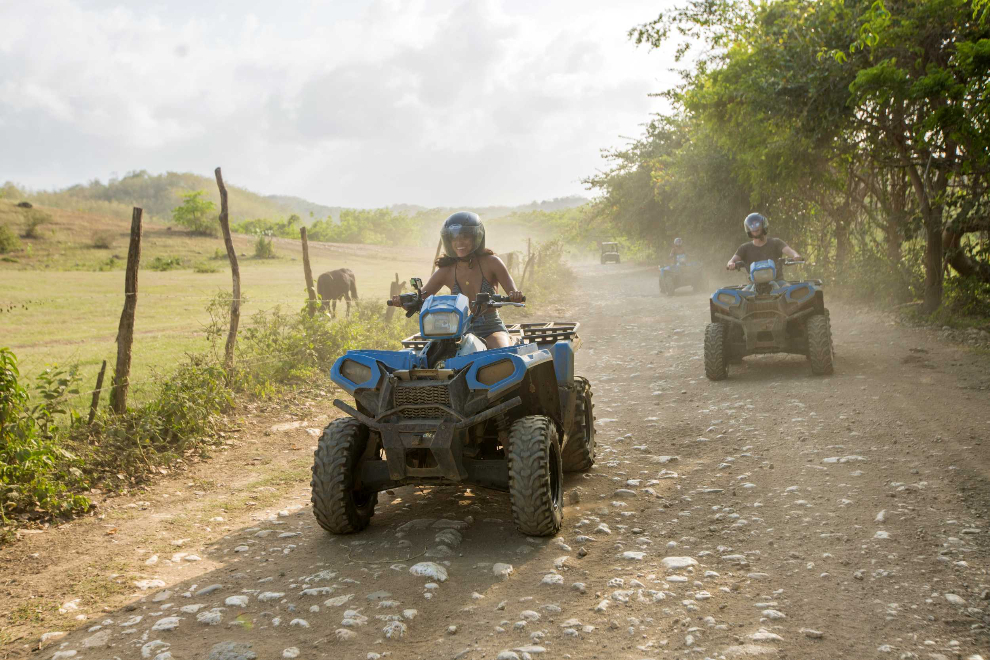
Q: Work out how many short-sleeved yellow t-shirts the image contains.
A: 0